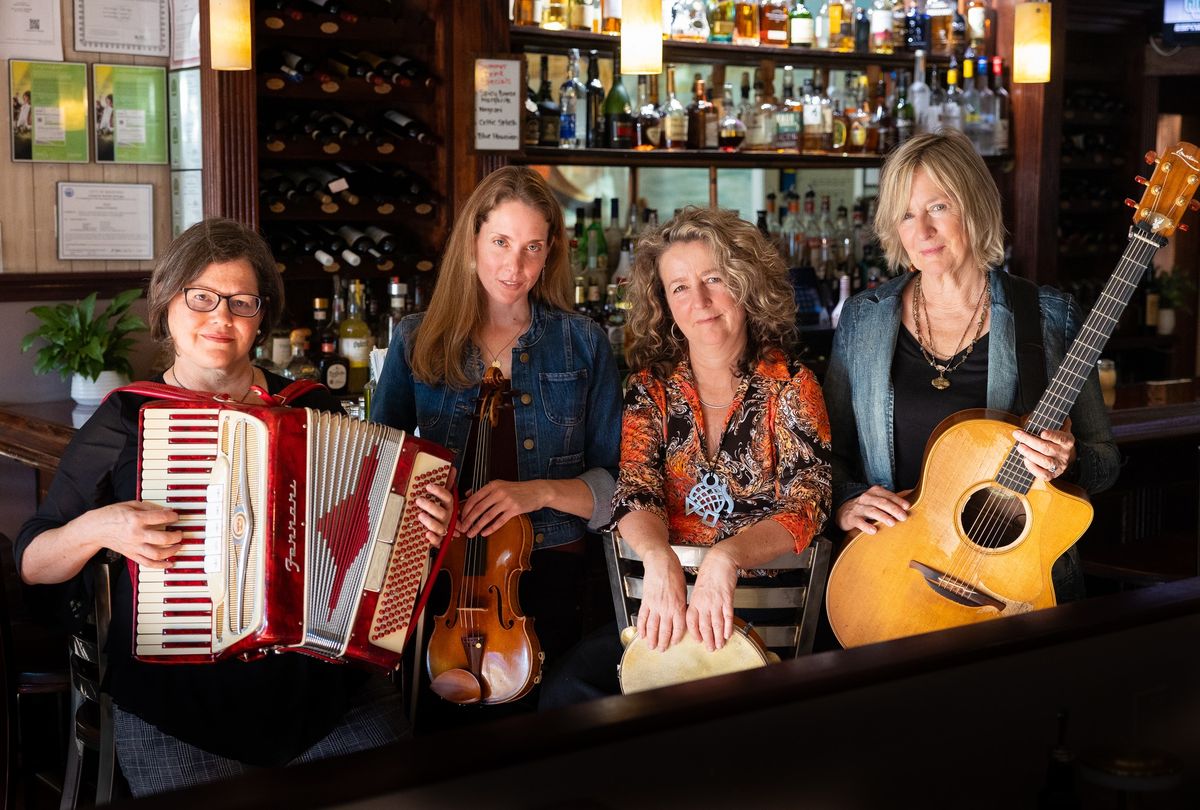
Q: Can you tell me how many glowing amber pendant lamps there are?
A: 3